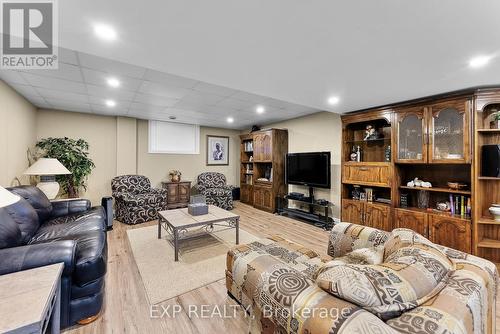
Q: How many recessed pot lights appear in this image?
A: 7